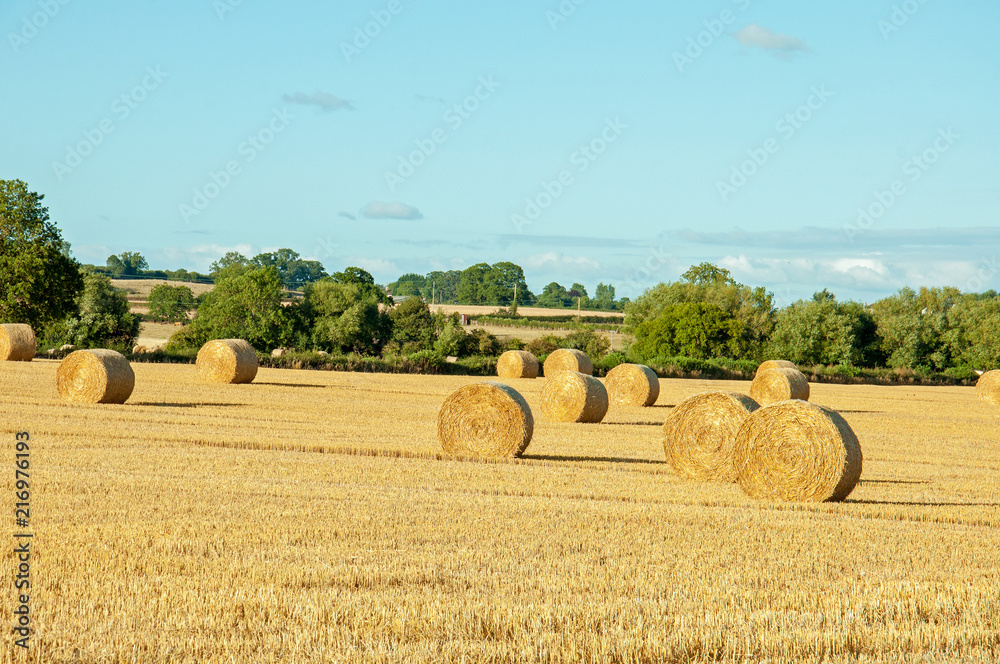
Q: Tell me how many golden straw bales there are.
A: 13